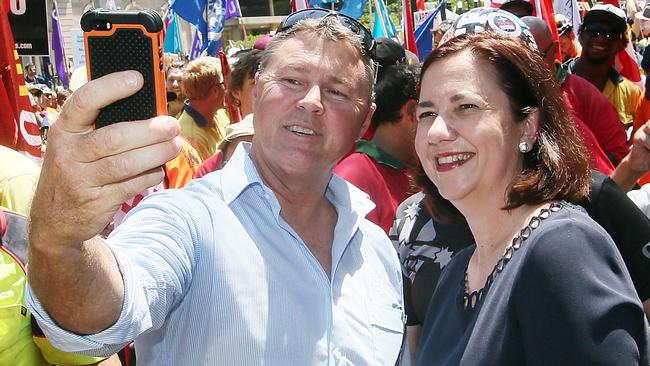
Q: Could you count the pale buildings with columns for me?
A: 1